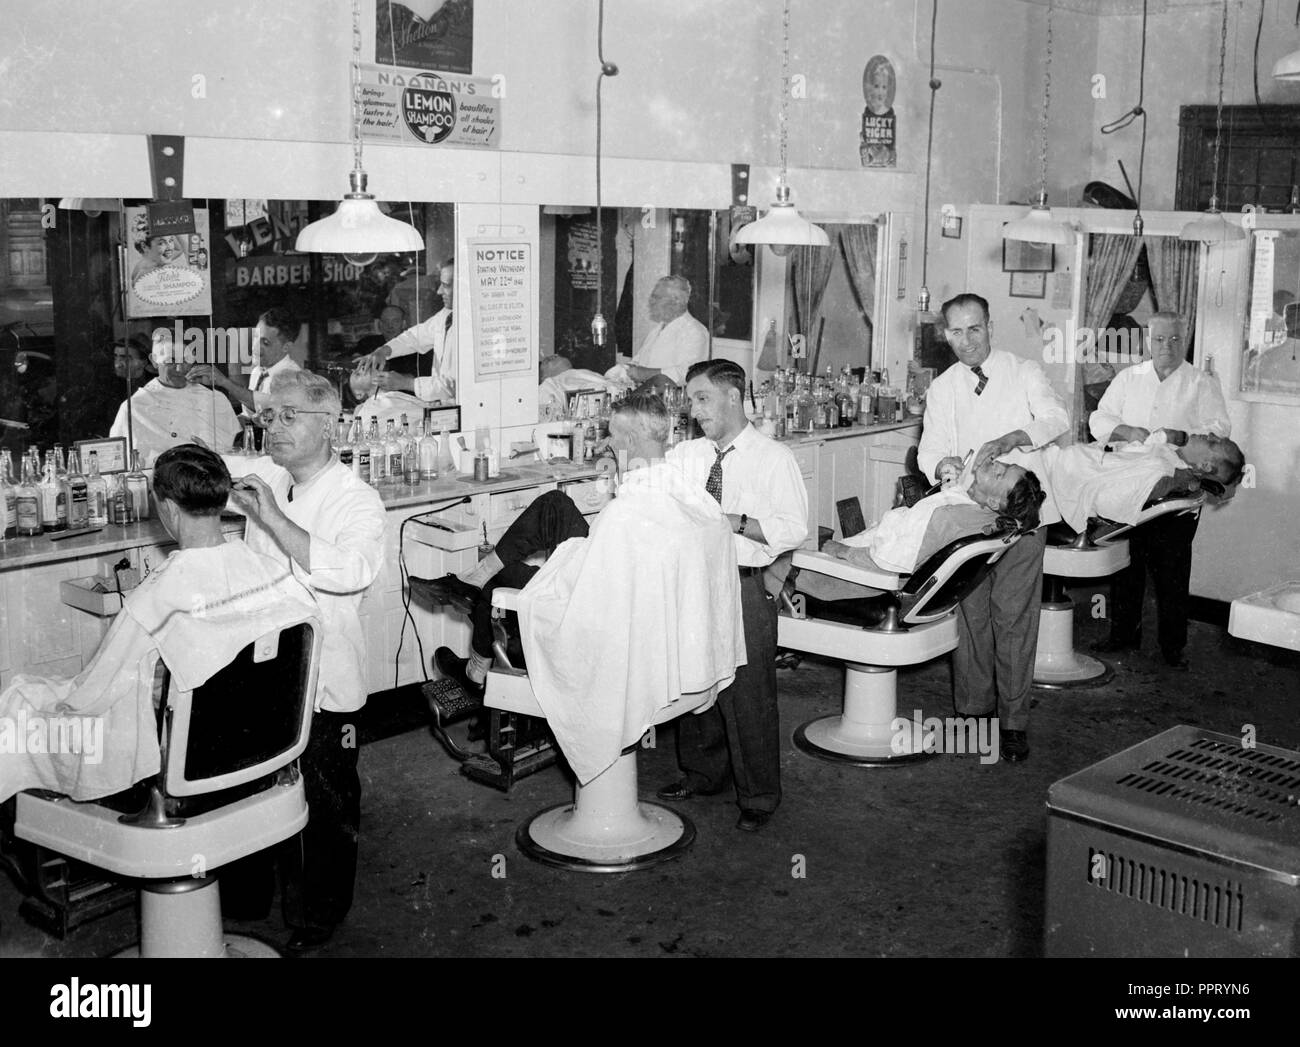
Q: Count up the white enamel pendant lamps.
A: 5